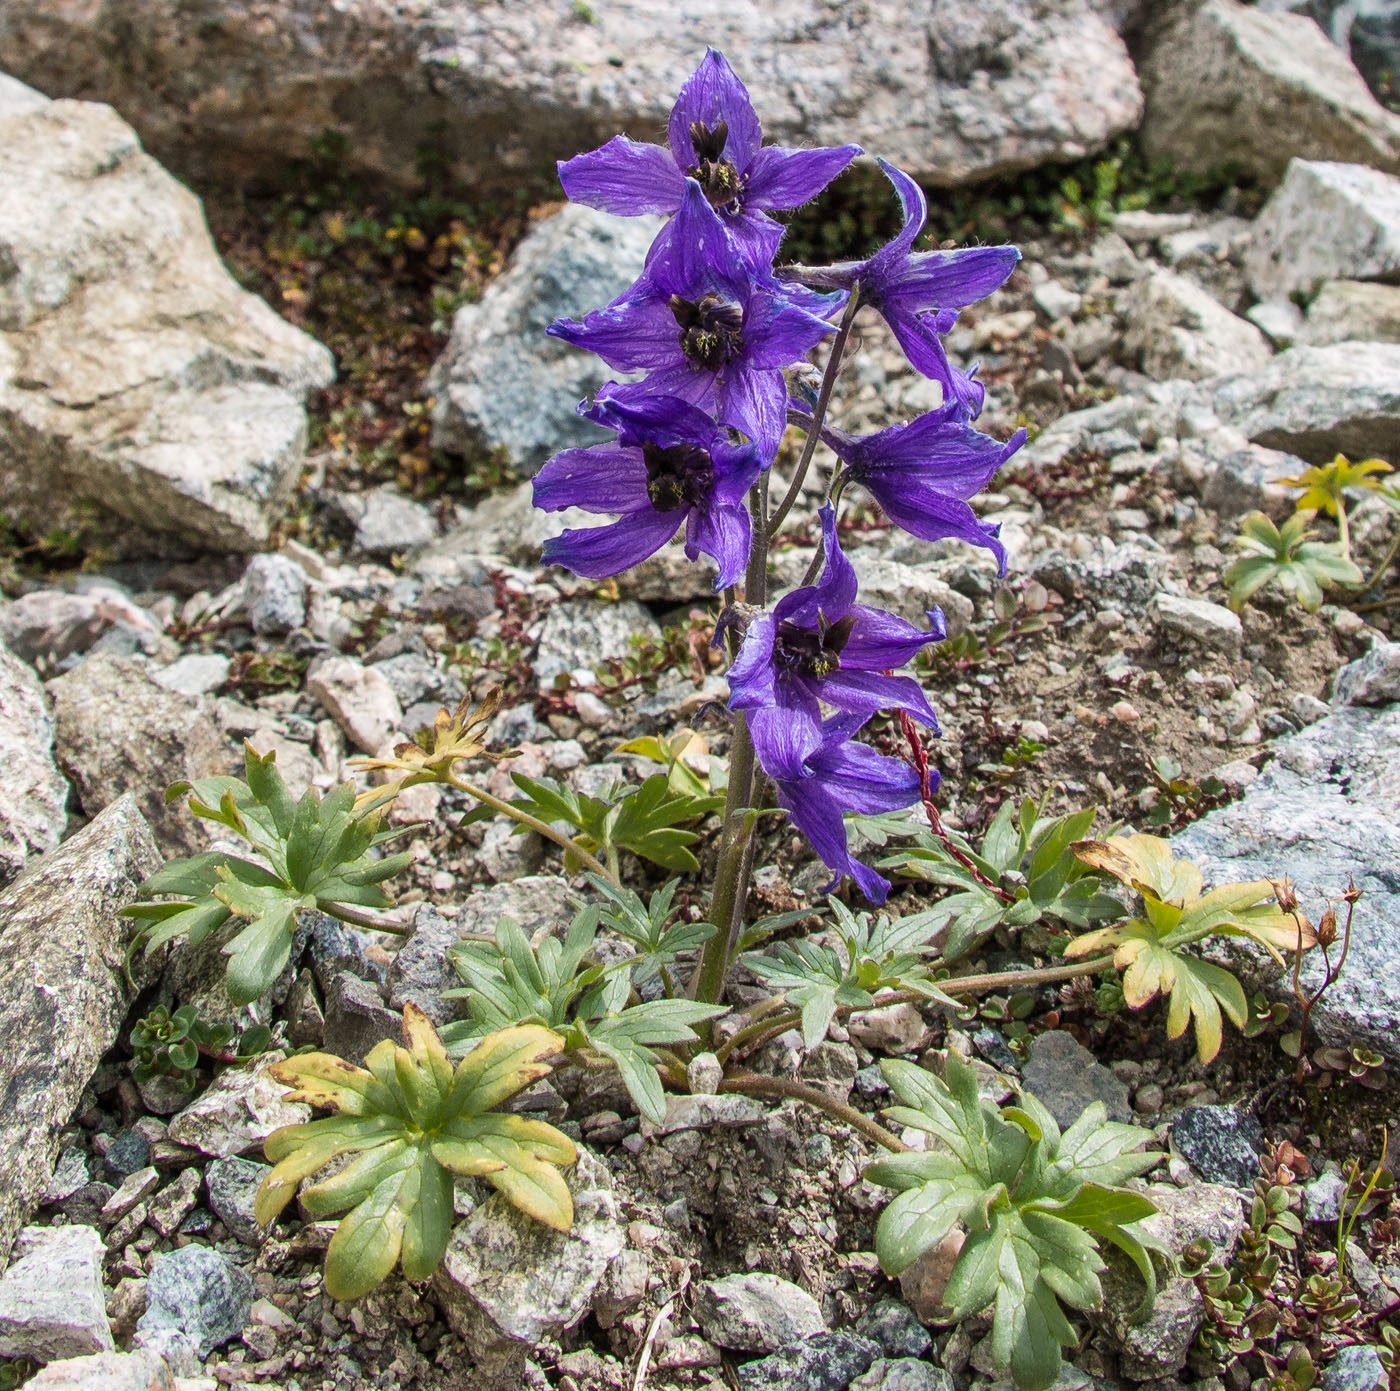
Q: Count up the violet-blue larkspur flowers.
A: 7